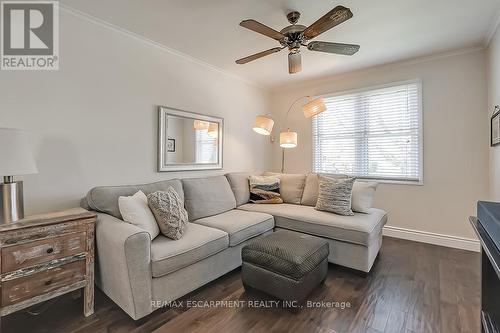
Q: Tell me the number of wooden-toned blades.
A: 5